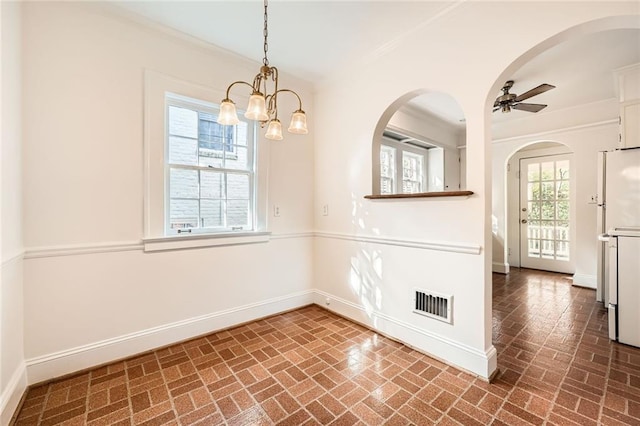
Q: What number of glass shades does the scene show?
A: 4